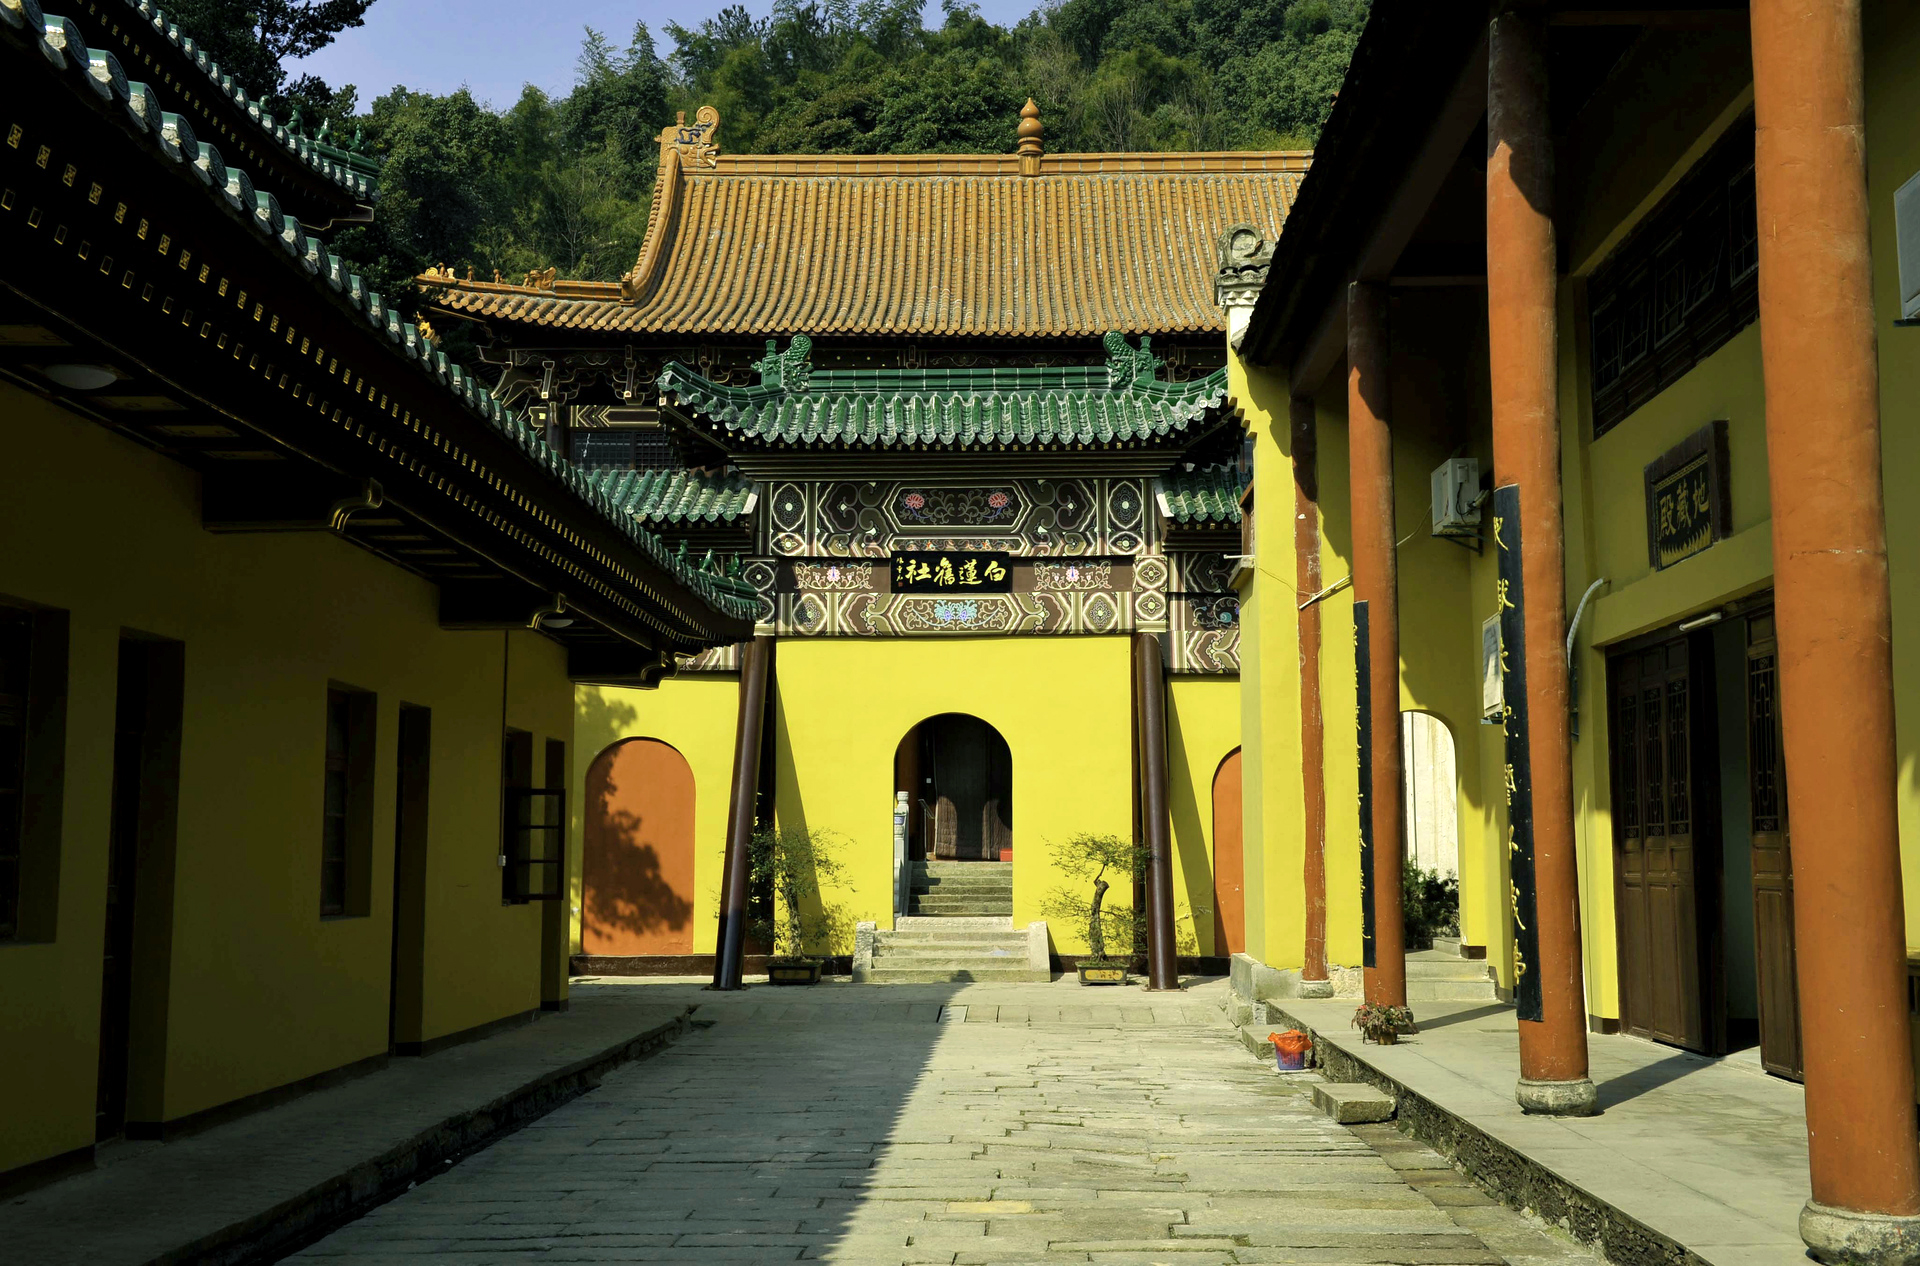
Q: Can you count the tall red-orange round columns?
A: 4